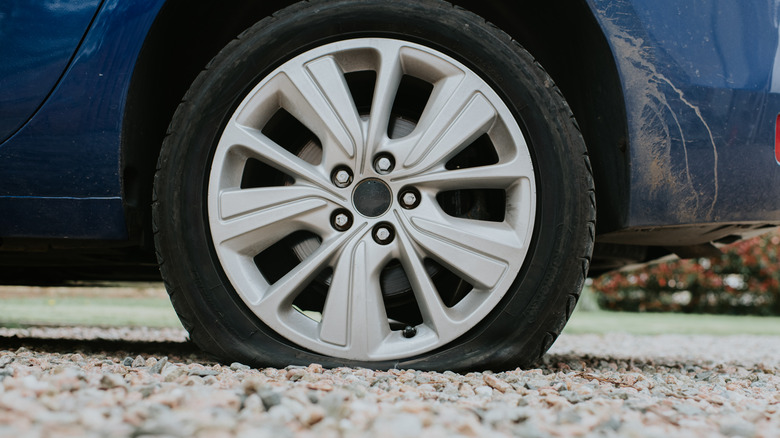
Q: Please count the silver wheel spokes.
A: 10